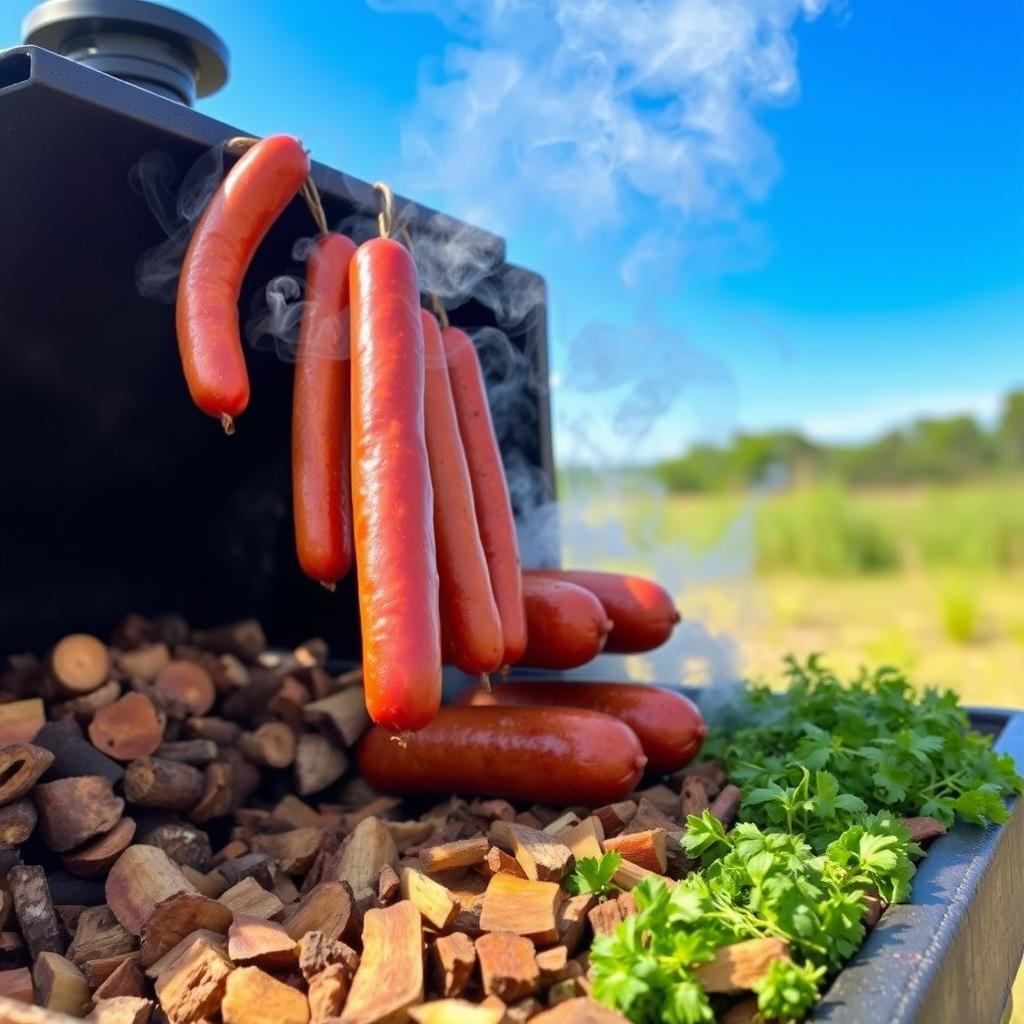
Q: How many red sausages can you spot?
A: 9